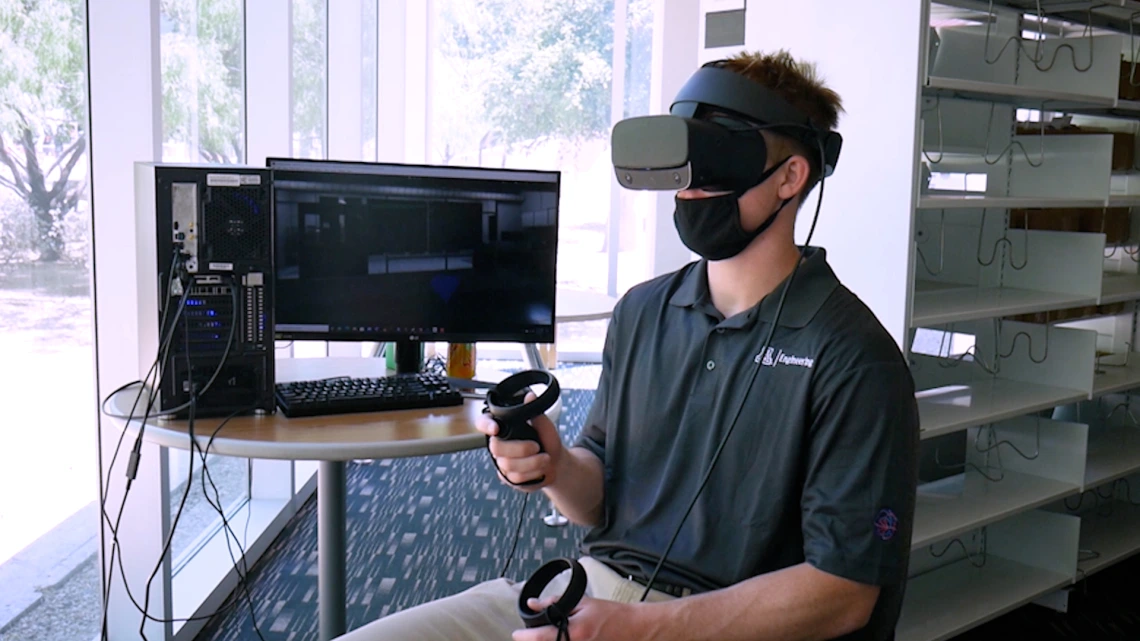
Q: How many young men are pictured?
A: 1